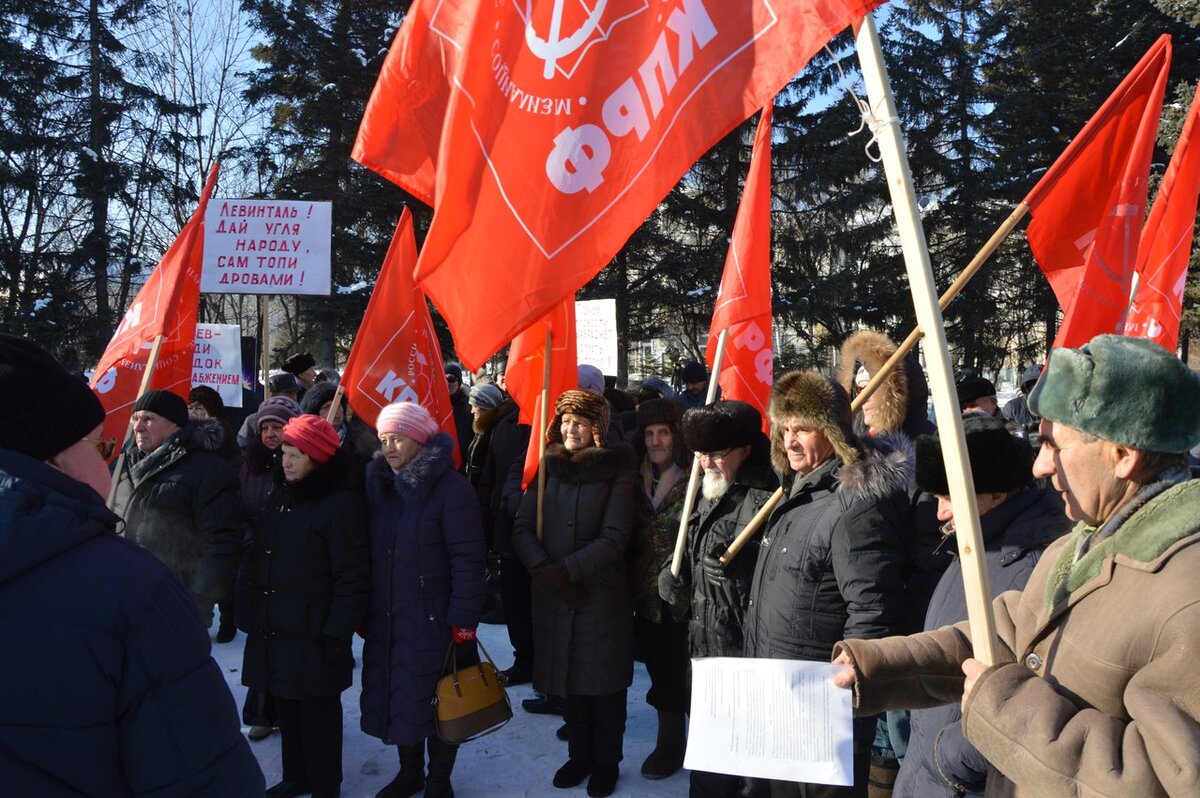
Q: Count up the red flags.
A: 7